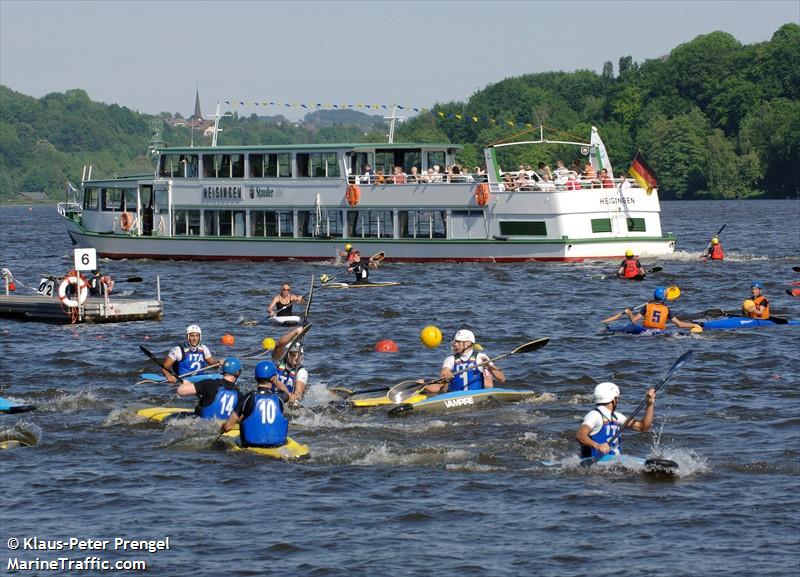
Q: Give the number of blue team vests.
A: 6